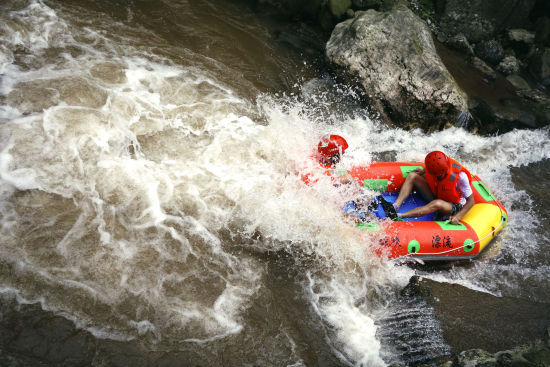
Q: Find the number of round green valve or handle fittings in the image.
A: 3